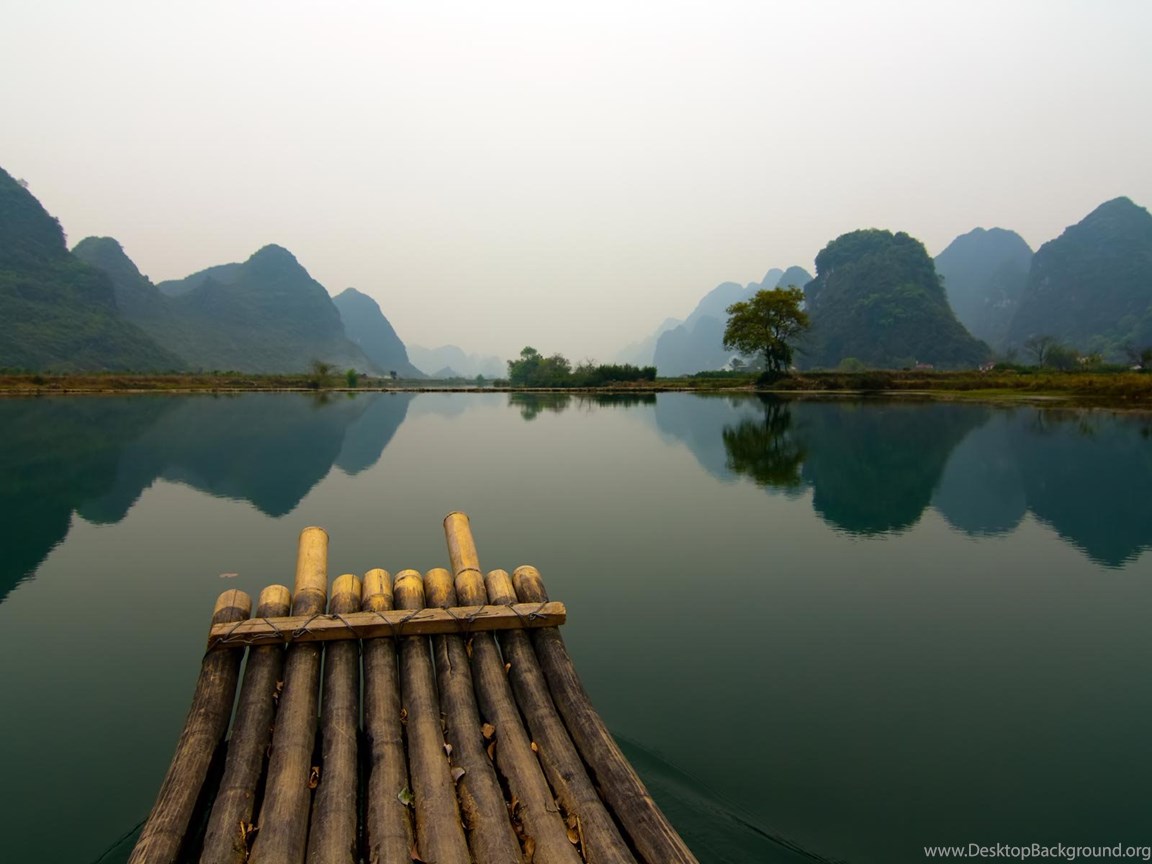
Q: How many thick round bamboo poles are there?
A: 10